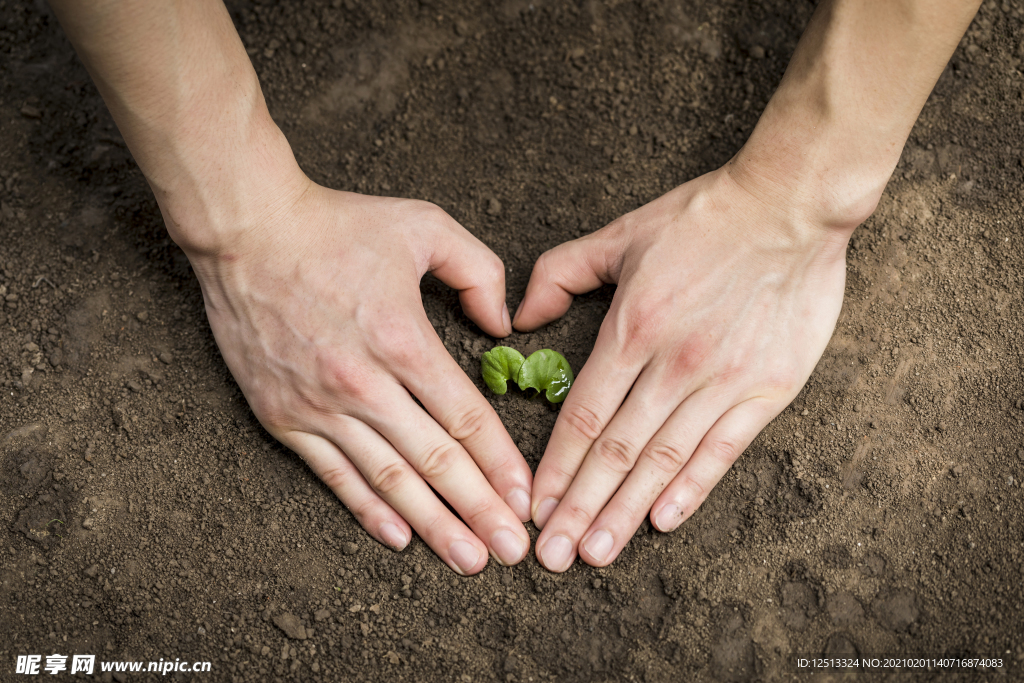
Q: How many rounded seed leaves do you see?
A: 2